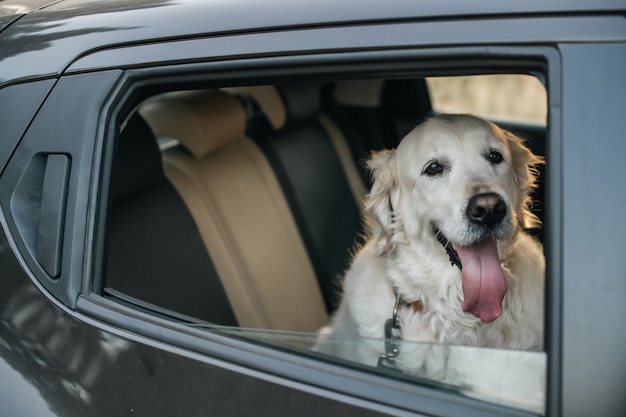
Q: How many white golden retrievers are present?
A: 1